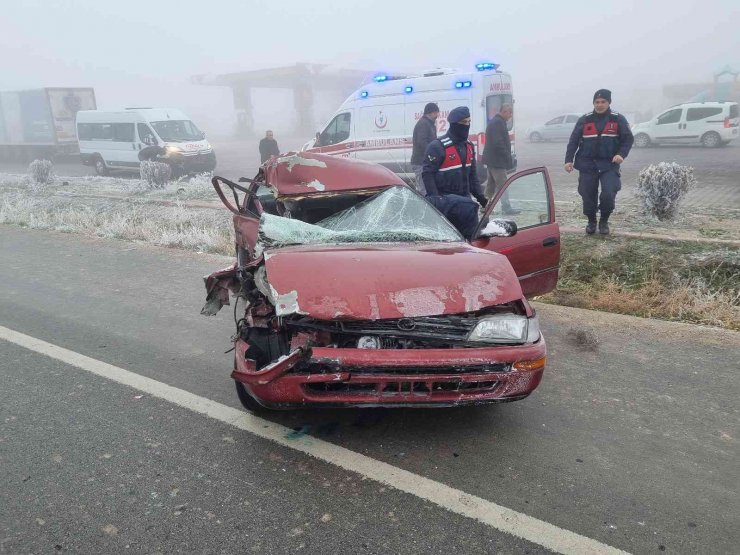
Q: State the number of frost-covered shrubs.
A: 3